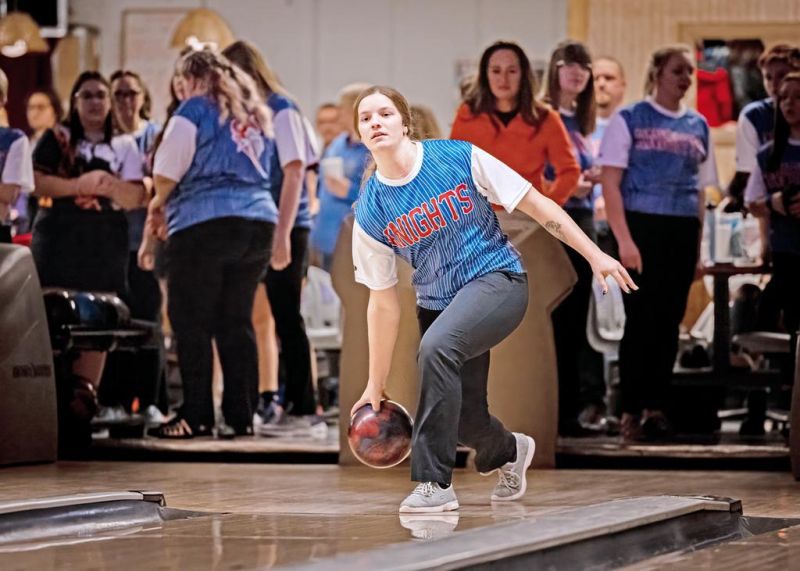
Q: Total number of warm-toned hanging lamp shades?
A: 2